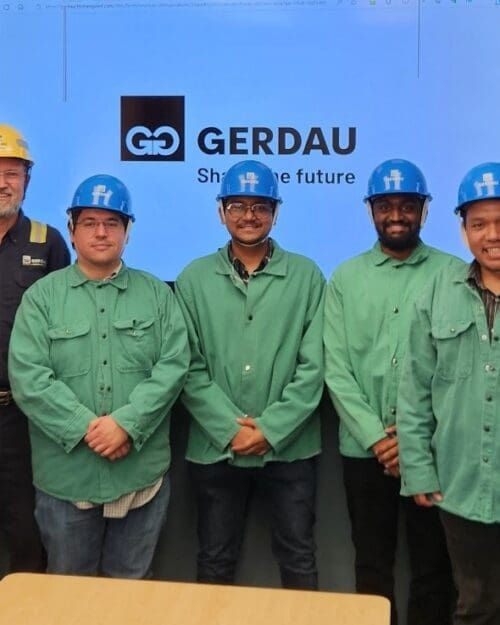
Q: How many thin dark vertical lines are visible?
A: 2